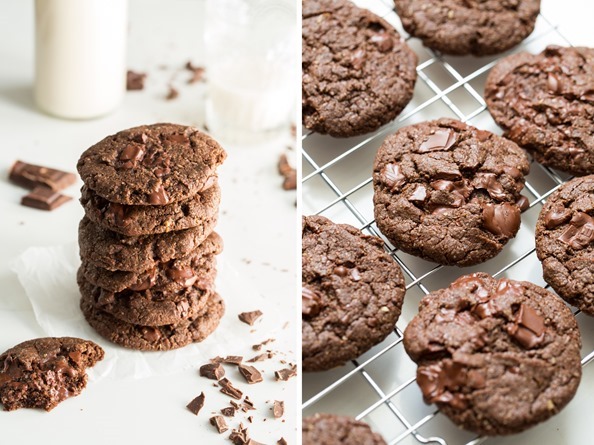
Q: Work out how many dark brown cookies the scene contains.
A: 15